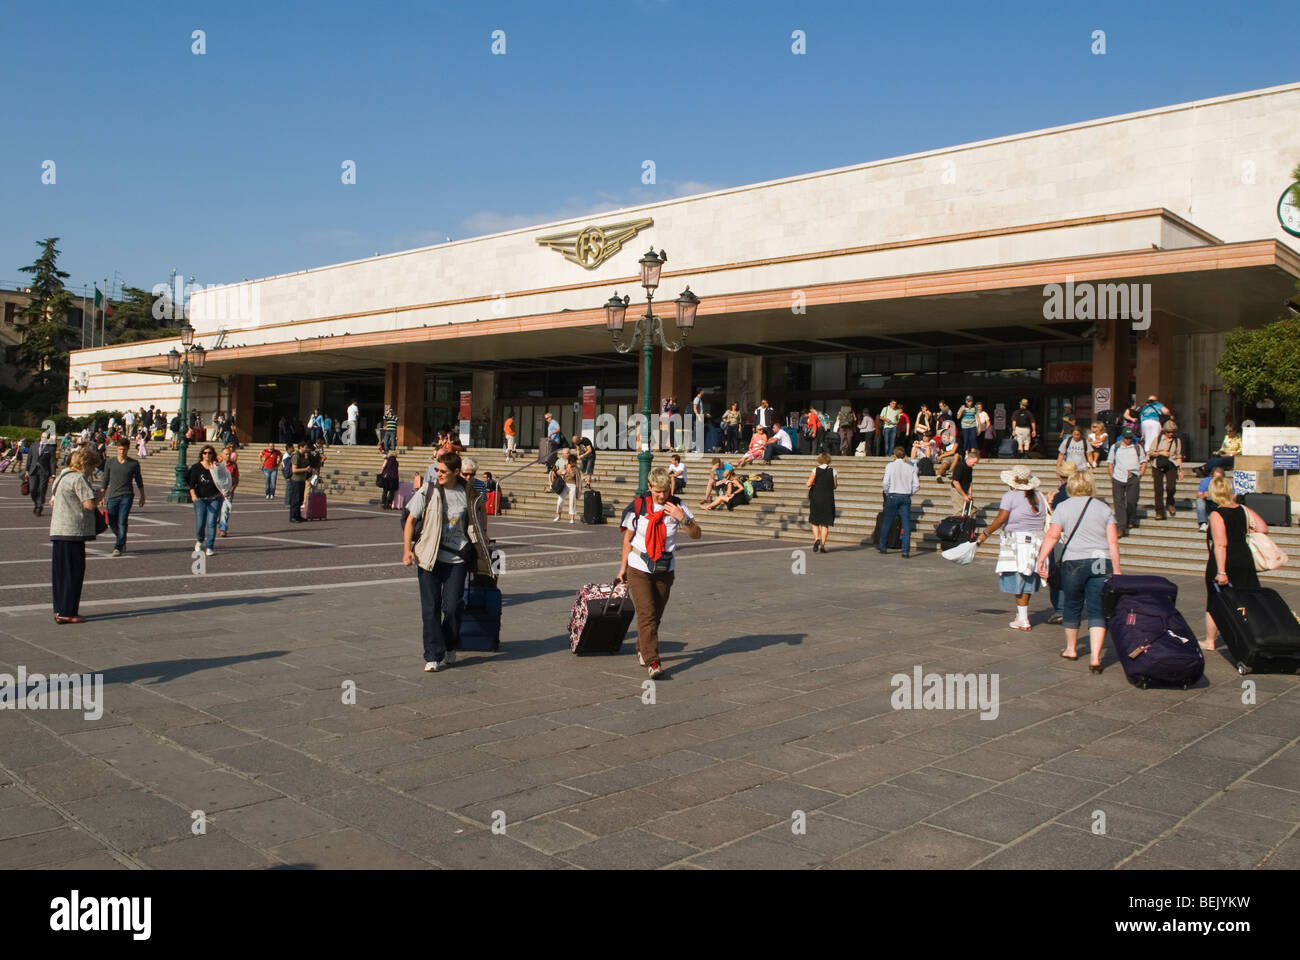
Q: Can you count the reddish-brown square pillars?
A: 7